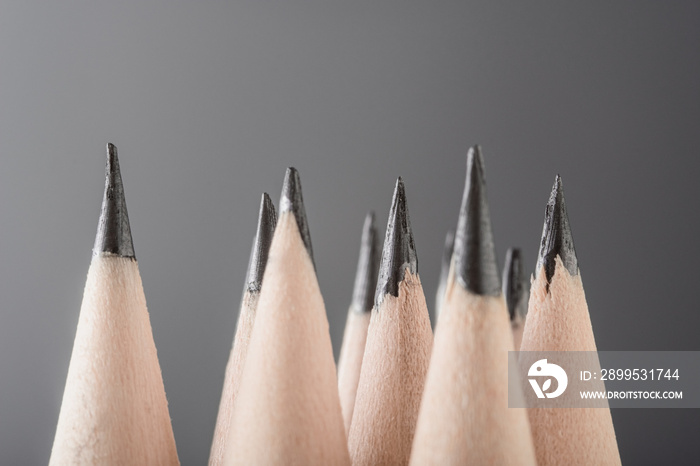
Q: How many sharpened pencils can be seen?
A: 9